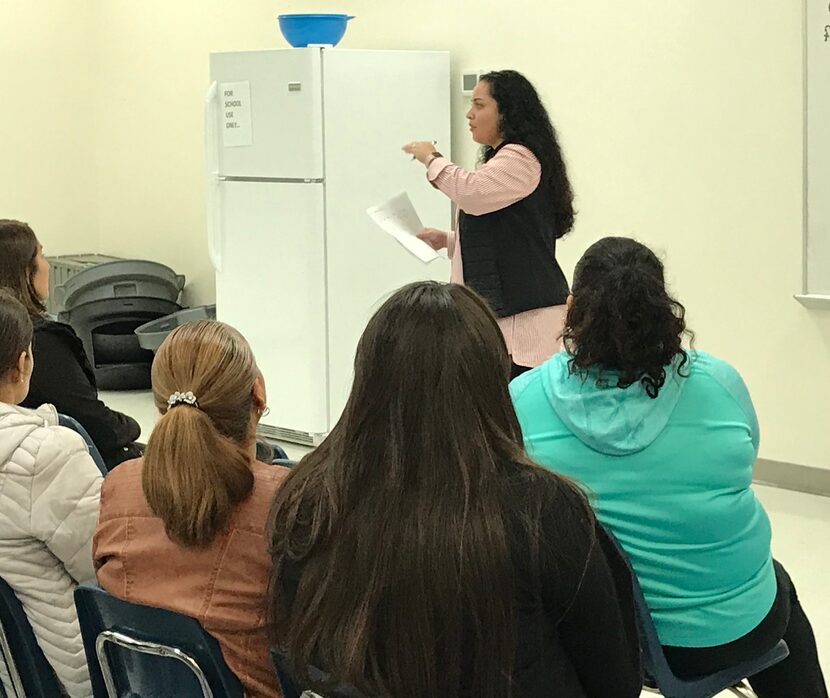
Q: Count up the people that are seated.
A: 5